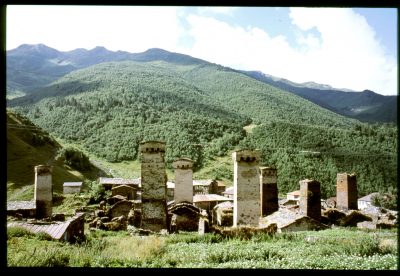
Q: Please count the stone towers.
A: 7